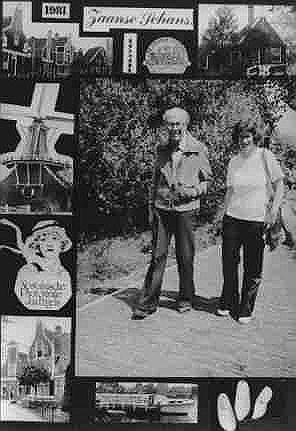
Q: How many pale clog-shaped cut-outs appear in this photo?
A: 3